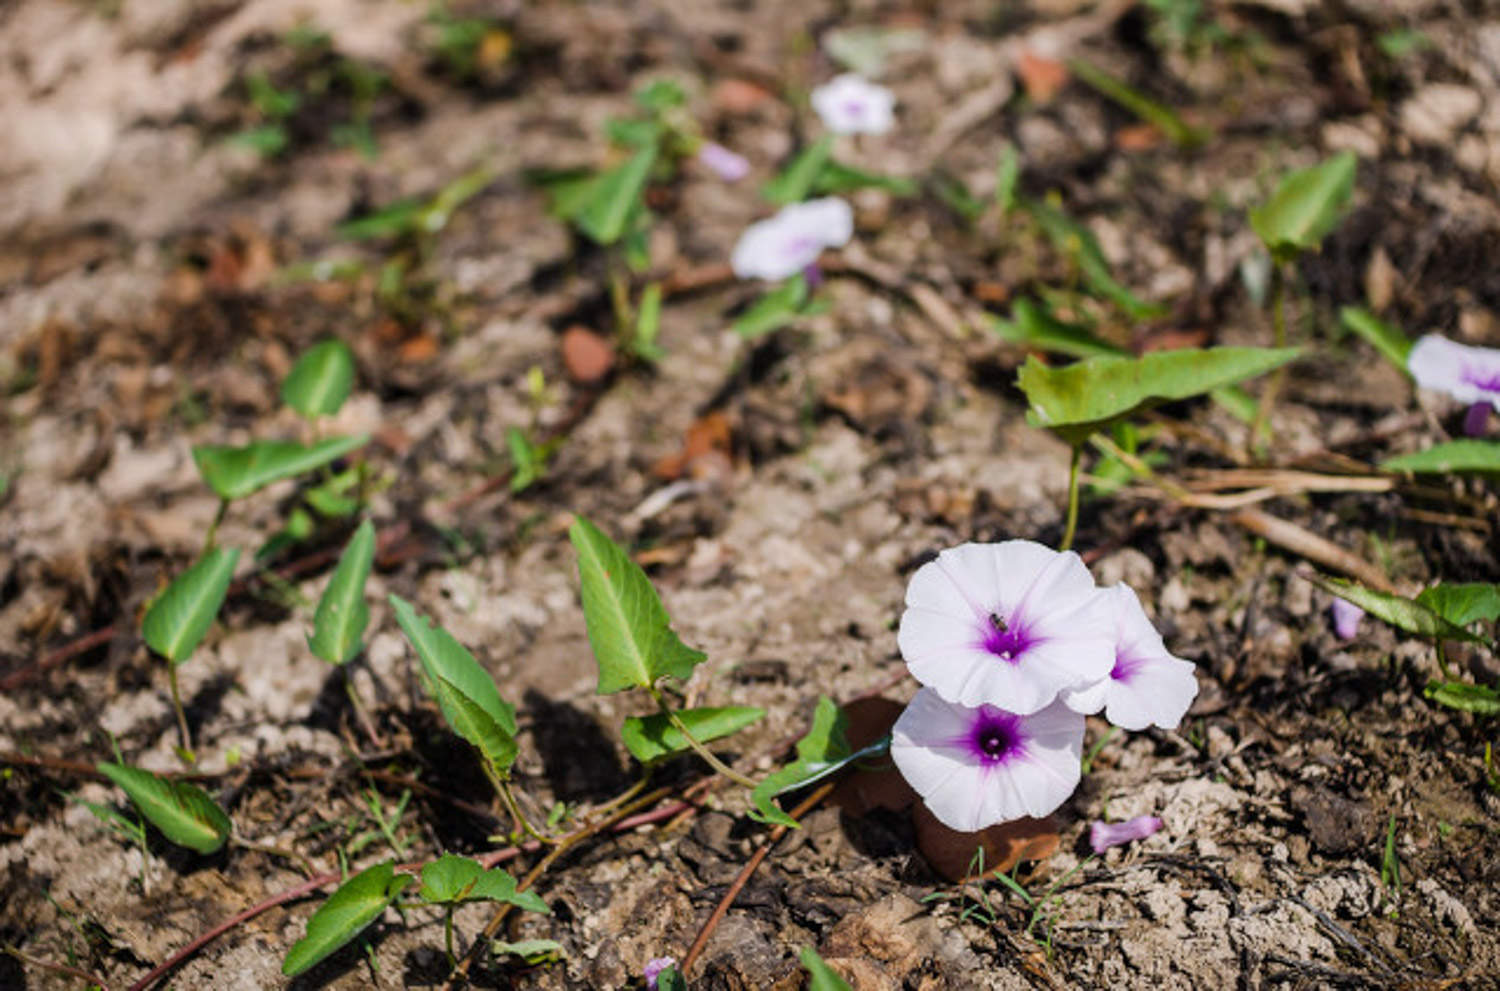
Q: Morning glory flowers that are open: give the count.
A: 6